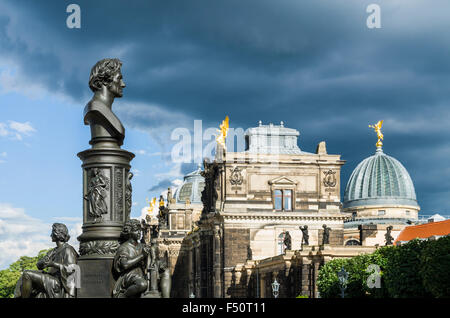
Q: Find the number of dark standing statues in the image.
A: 4